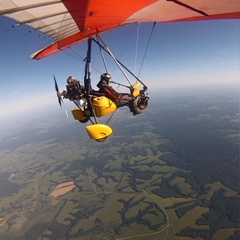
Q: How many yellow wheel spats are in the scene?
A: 2